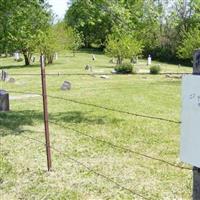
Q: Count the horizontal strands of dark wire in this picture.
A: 4